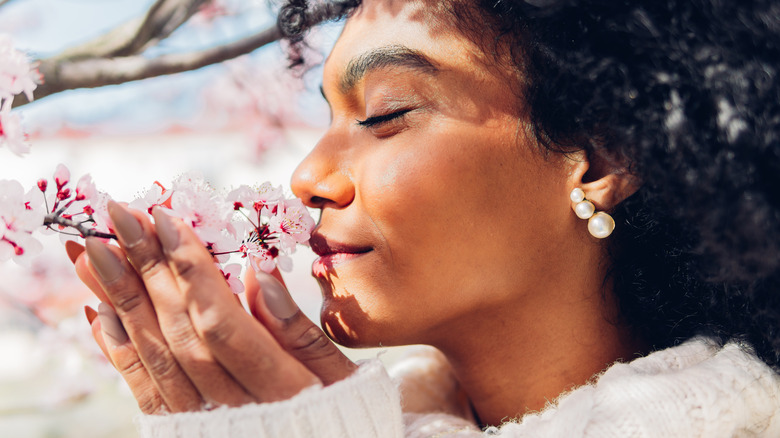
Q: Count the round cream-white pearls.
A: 3